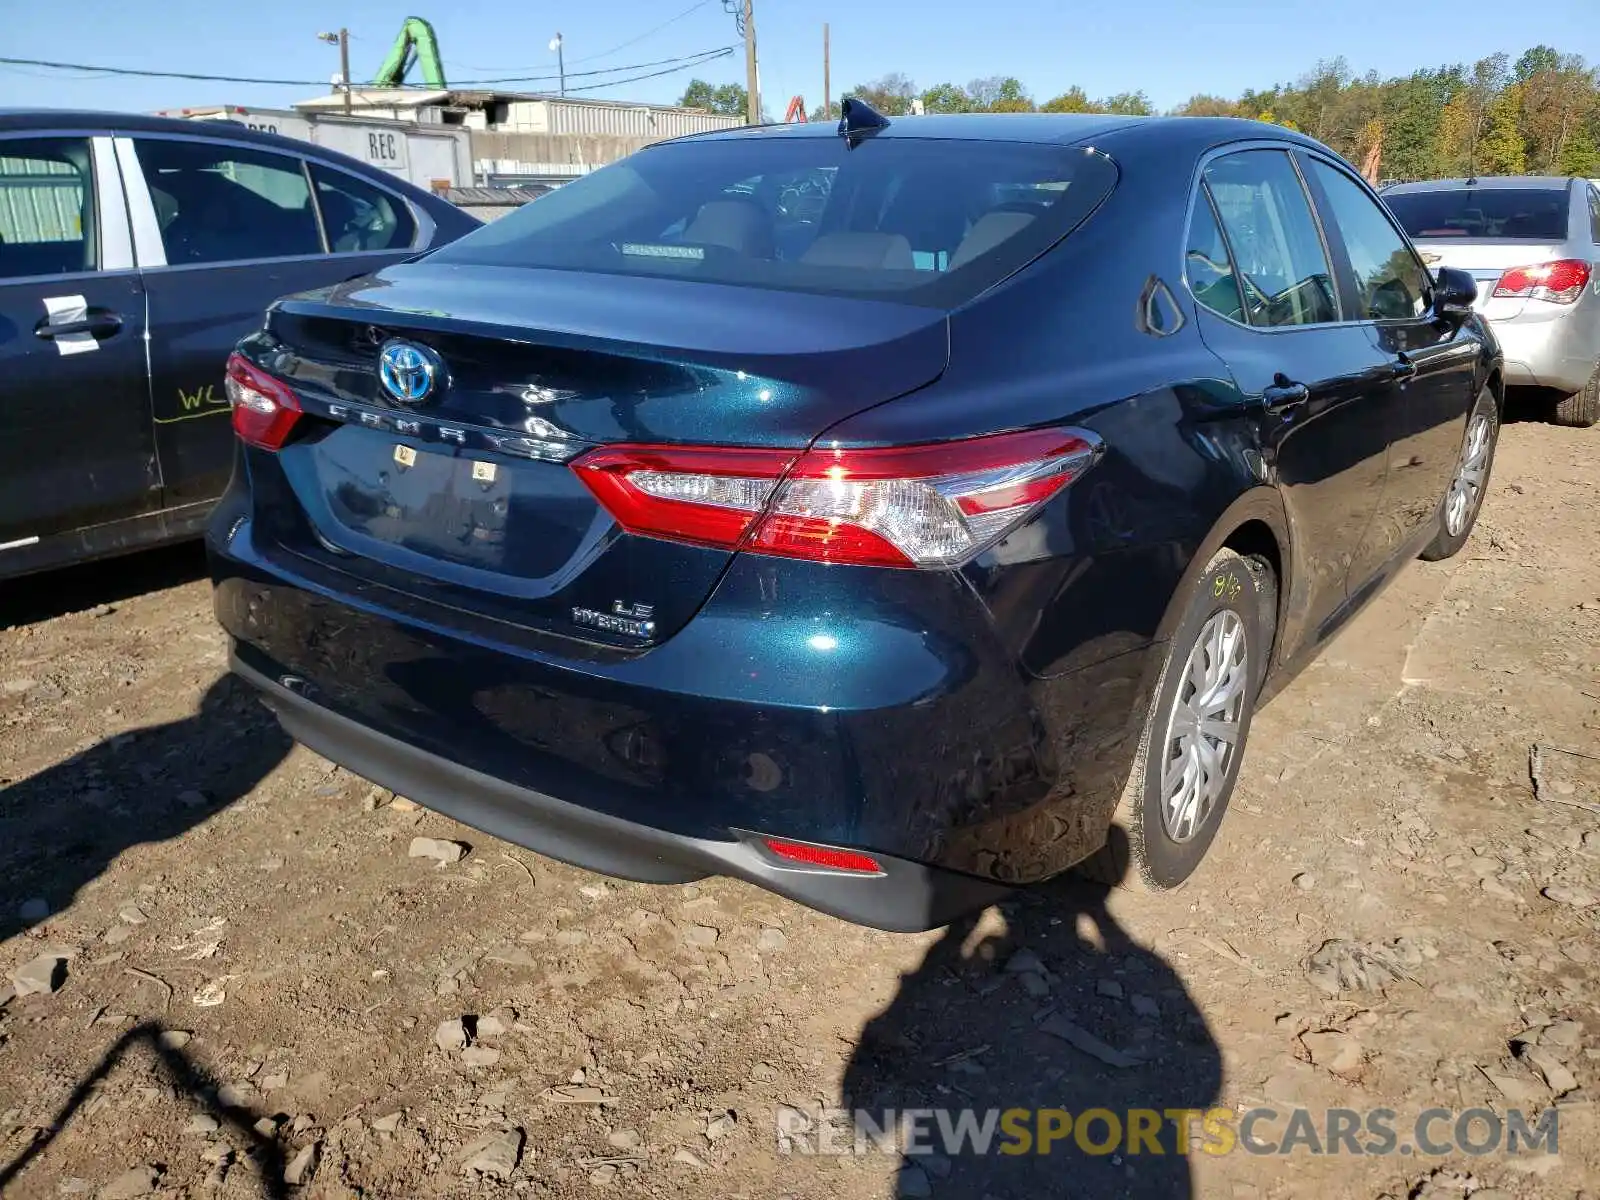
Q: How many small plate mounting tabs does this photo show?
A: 2